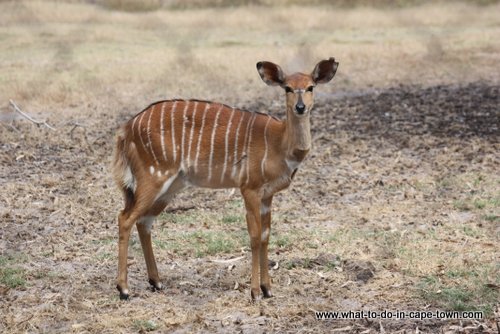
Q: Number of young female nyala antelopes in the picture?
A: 1